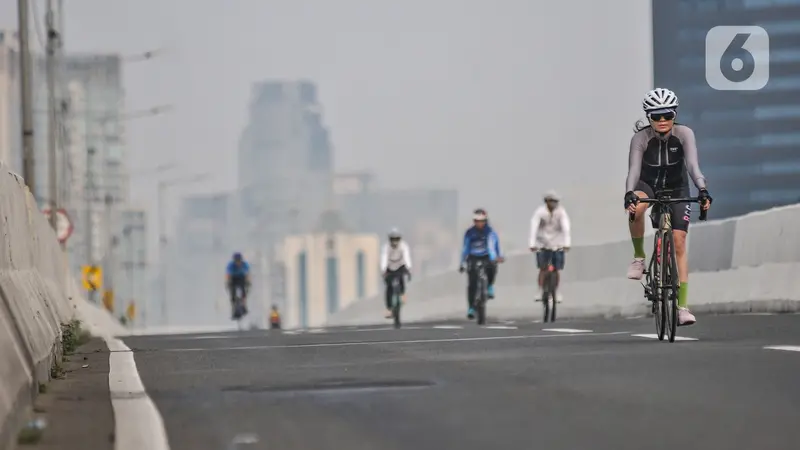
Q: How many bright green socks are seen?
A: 2